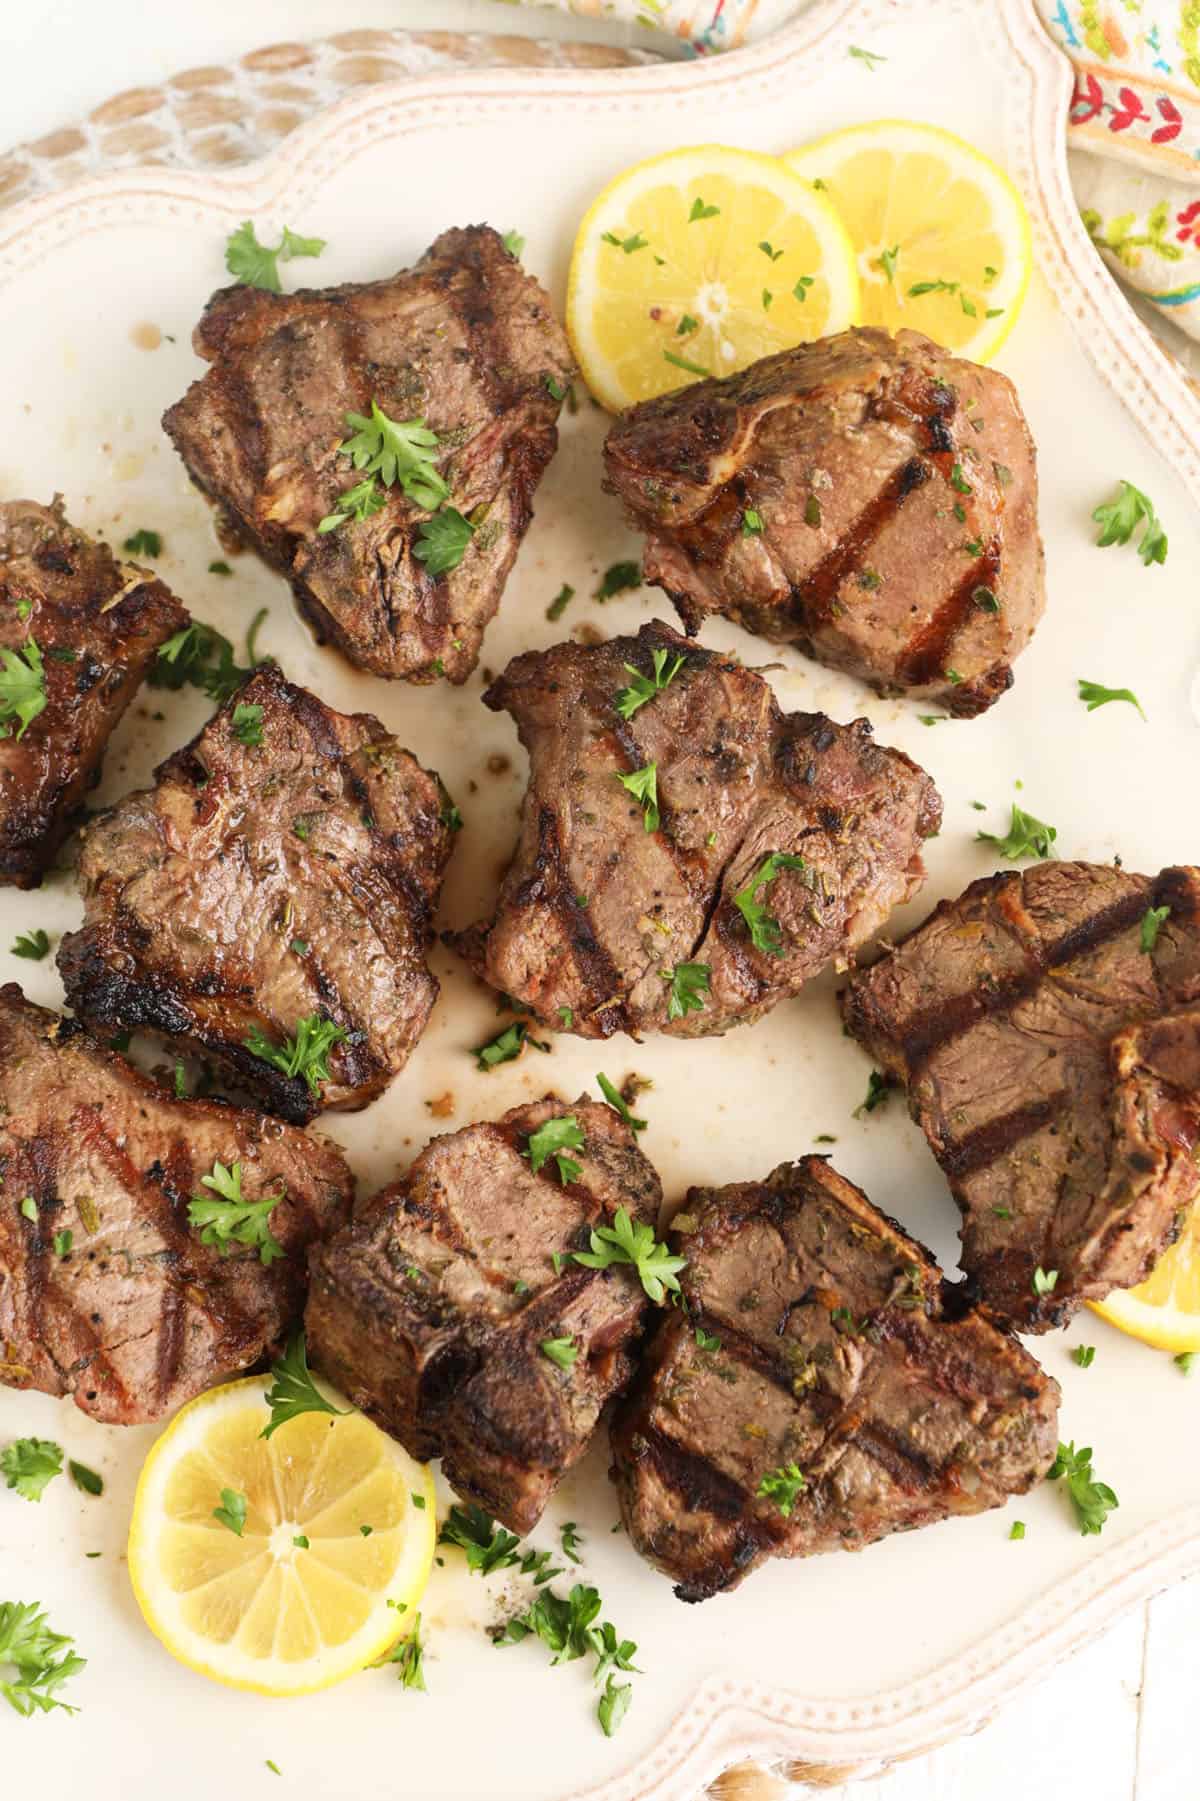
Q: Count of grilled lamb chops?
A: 9